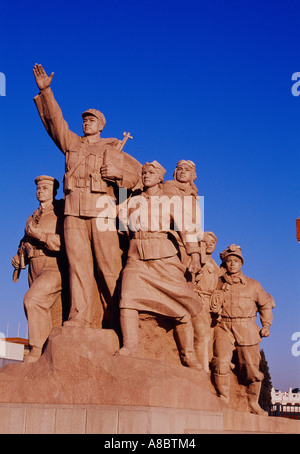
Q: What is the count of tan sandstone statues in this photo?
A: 6